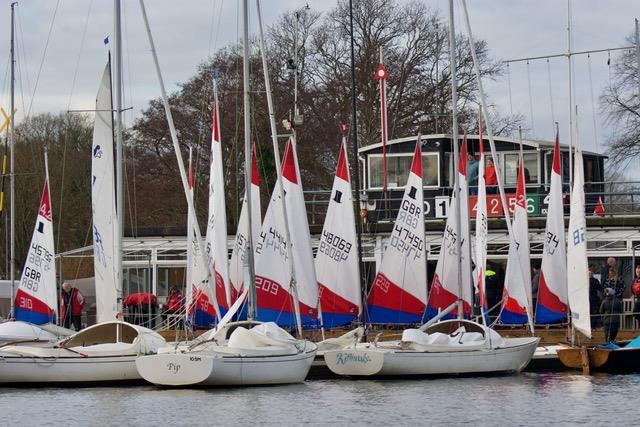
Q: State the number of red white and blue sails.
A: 11